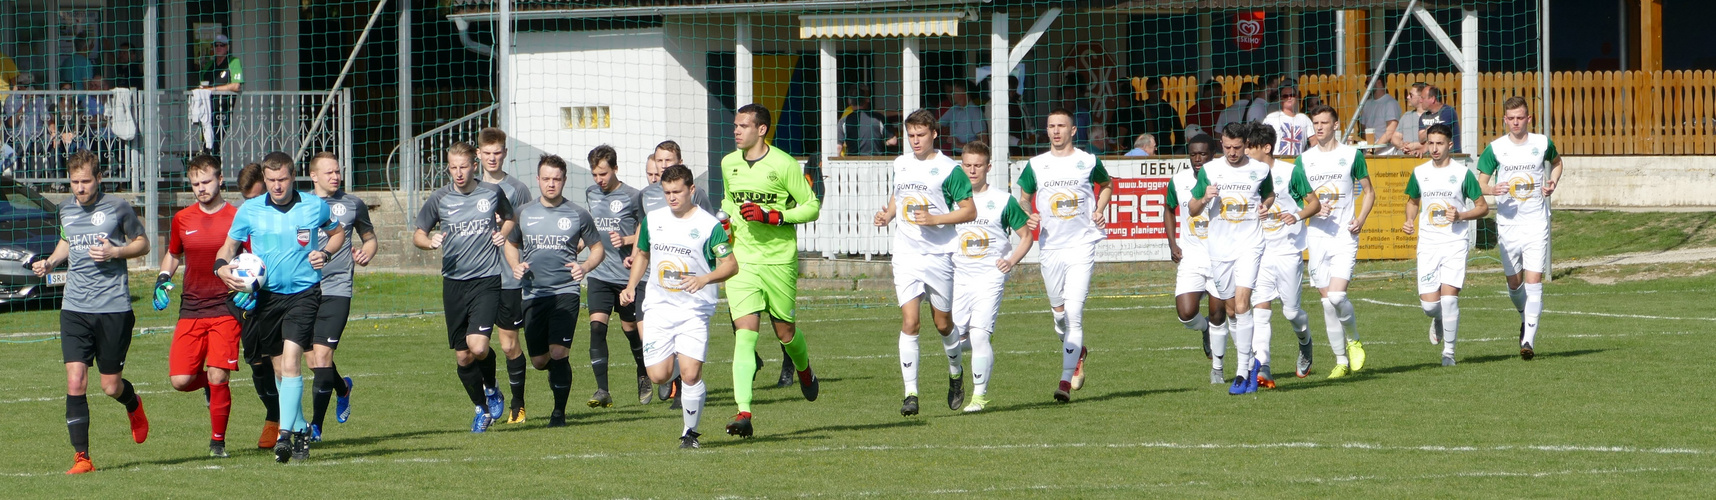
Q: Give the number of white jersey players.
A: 10